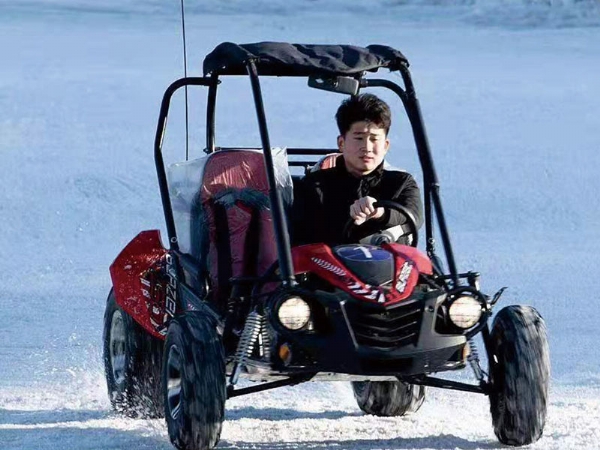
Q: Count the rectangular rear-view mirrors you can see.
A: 1